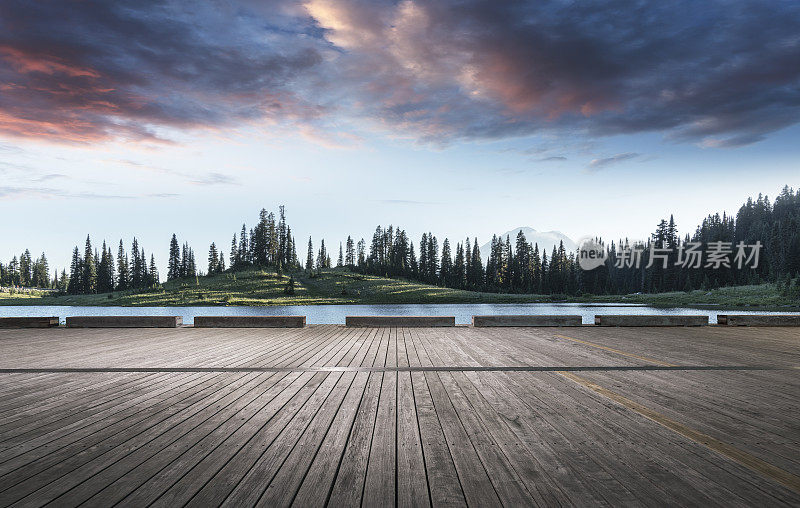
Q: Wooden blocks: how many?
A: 7